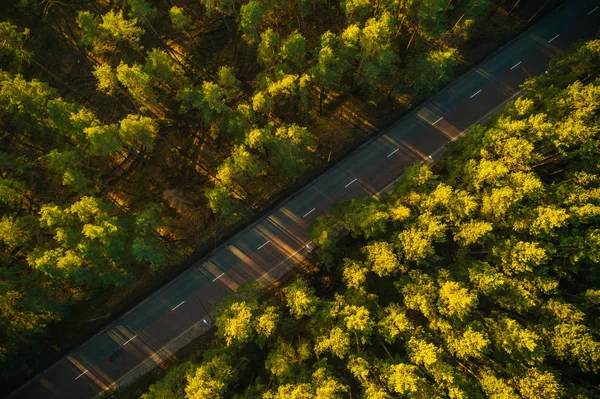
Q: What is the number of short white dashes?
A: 13